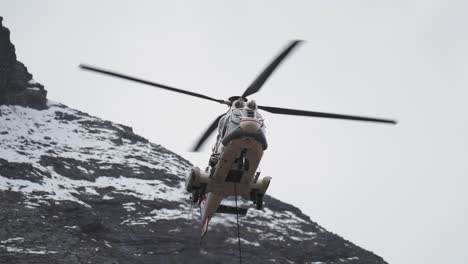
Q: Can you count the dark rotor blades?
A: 4